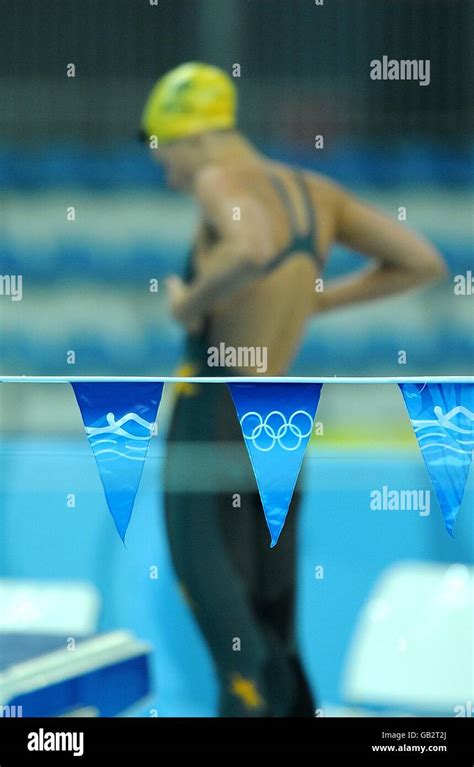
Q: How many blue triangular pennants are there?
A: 3